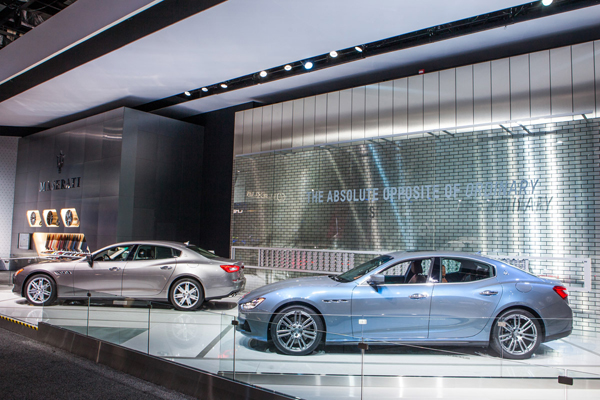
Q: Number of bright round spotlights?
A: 9